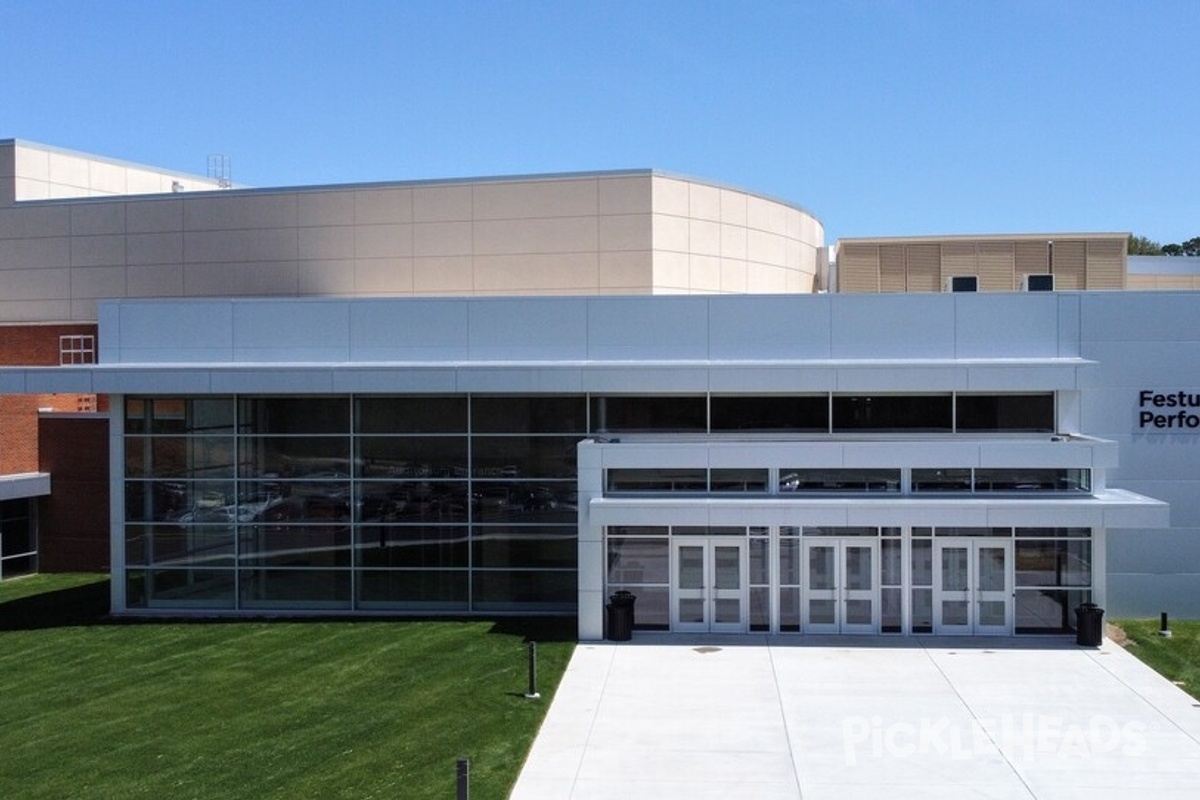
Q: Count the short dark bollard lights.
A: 3